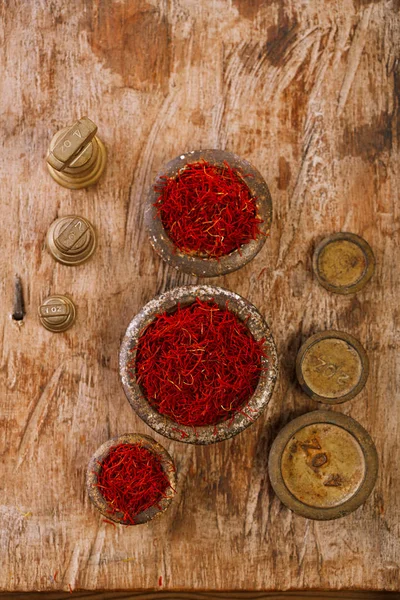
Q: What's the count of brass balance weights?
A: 6